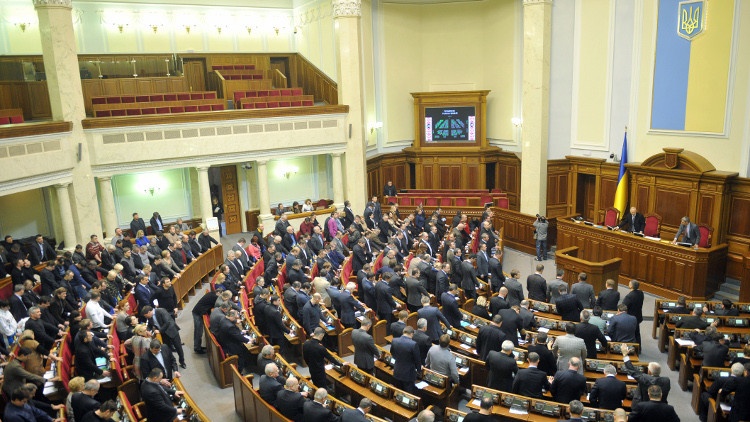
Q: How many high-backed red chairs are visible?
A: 3